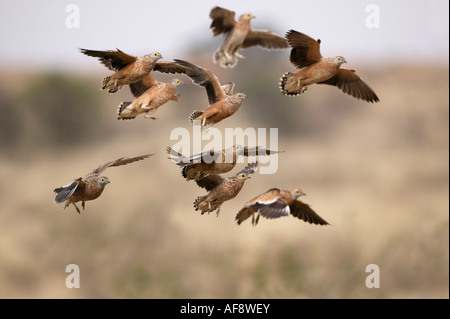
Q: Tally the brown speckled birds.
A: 9